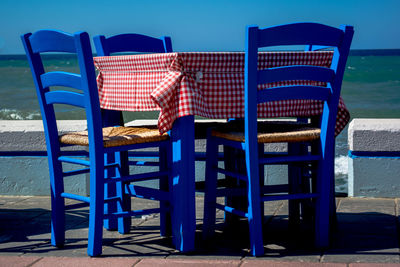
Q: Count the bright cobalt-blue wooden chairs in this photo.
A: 4